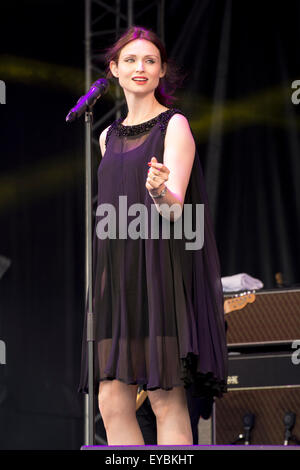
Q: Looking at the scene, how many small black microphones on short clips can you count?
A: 2